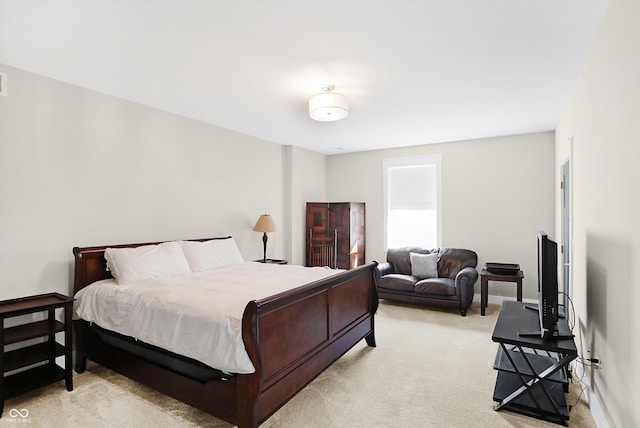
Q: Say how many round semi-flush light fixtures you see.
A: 1